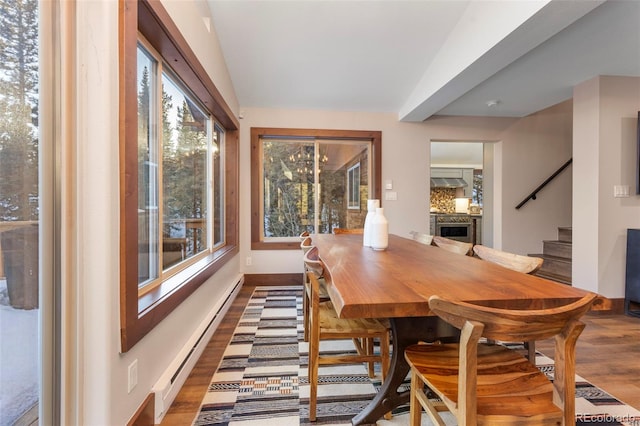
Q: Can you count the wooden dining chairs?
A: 8